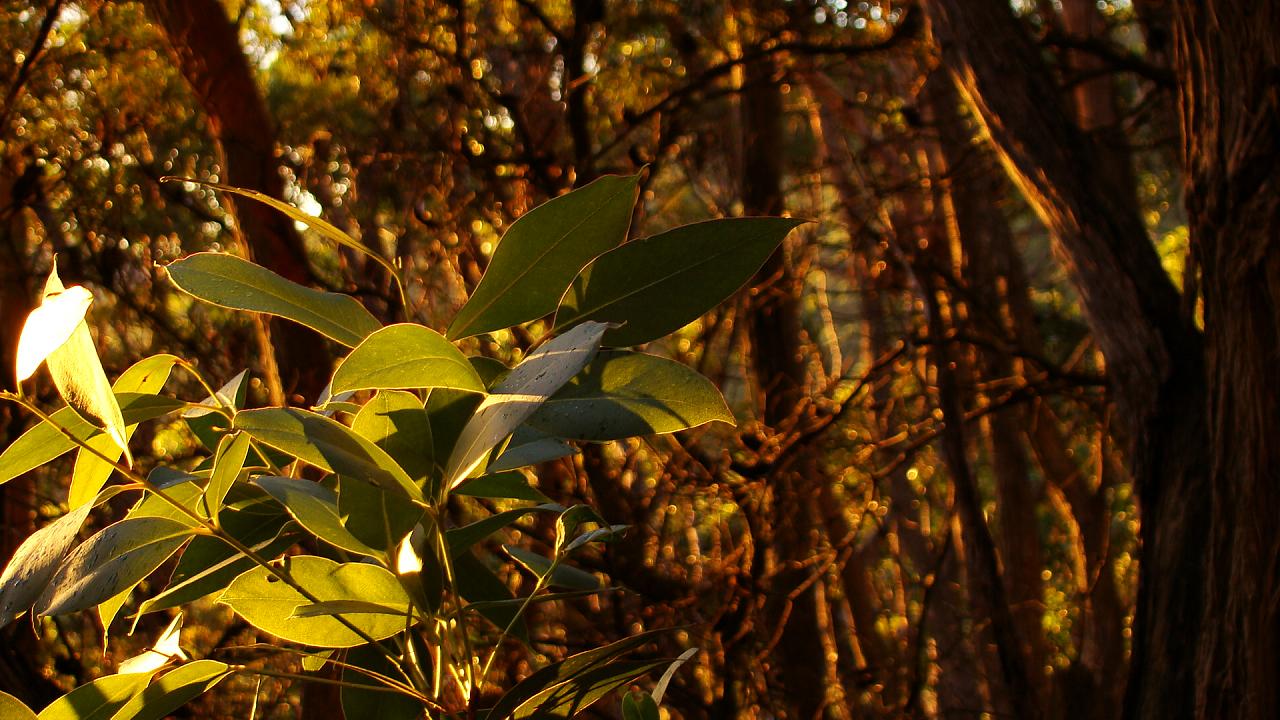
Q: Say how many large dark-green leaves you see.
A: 2